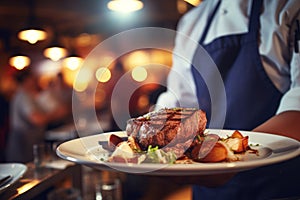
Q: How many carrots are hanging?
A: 0